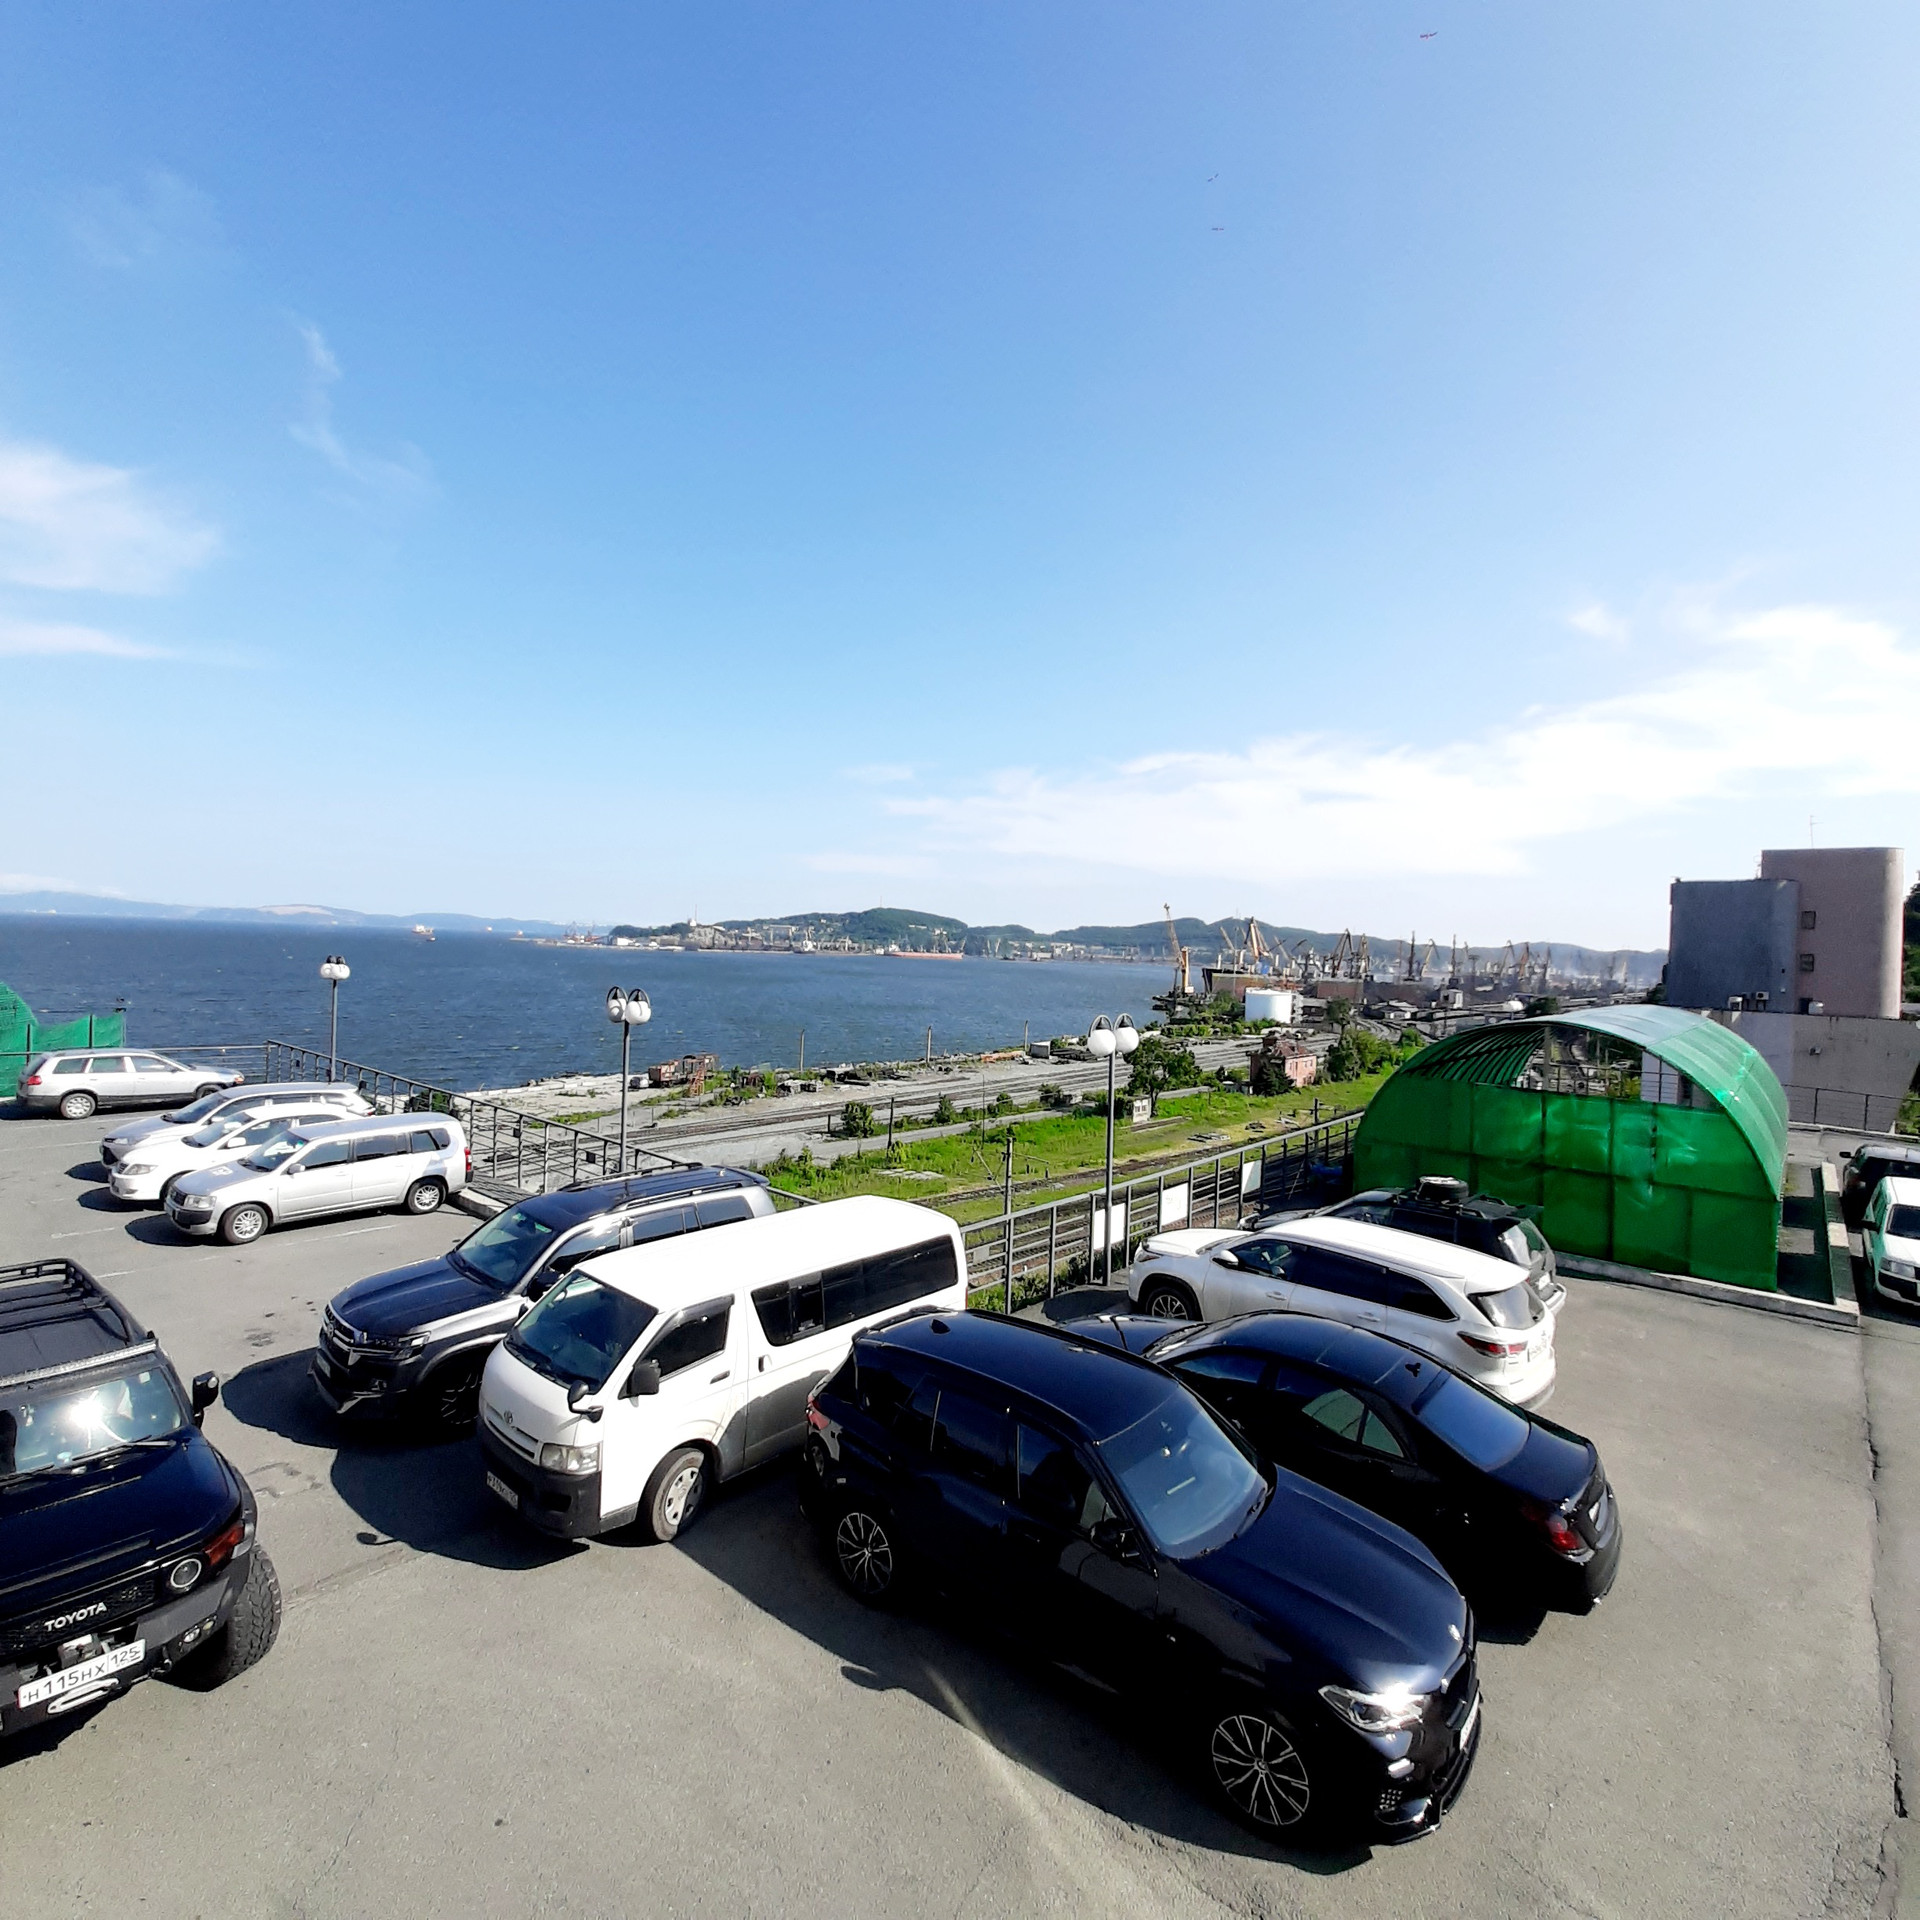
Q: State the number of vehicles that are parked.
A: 13